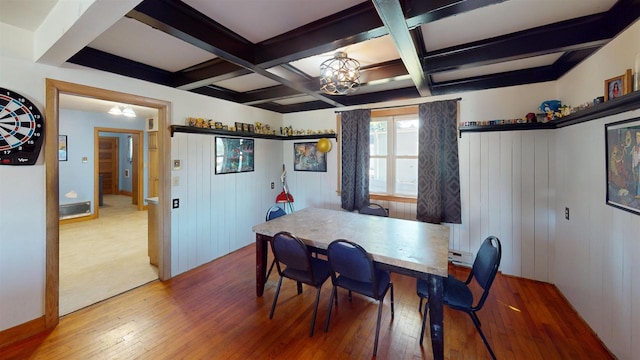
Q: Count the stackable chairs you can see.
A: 5